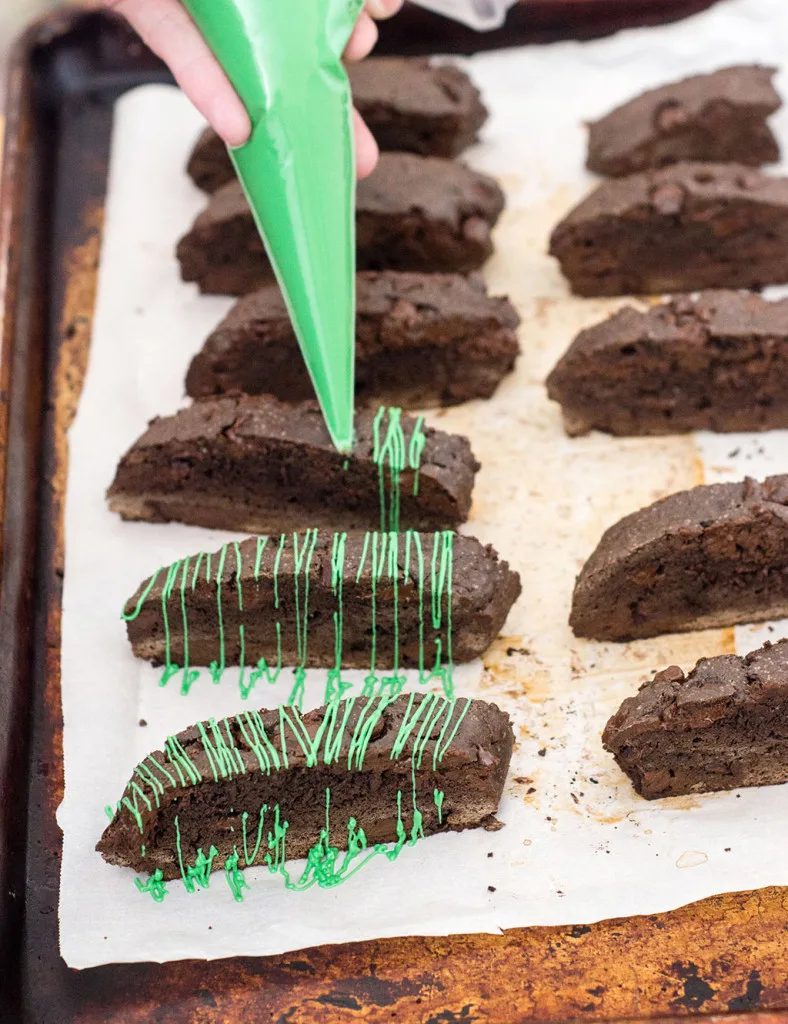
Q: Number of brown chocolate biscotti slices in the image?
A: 11